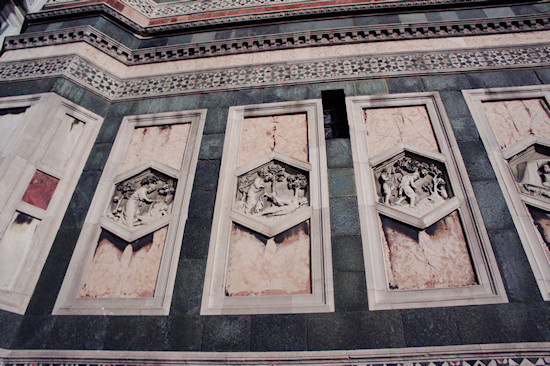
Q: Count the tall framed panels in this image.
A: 5